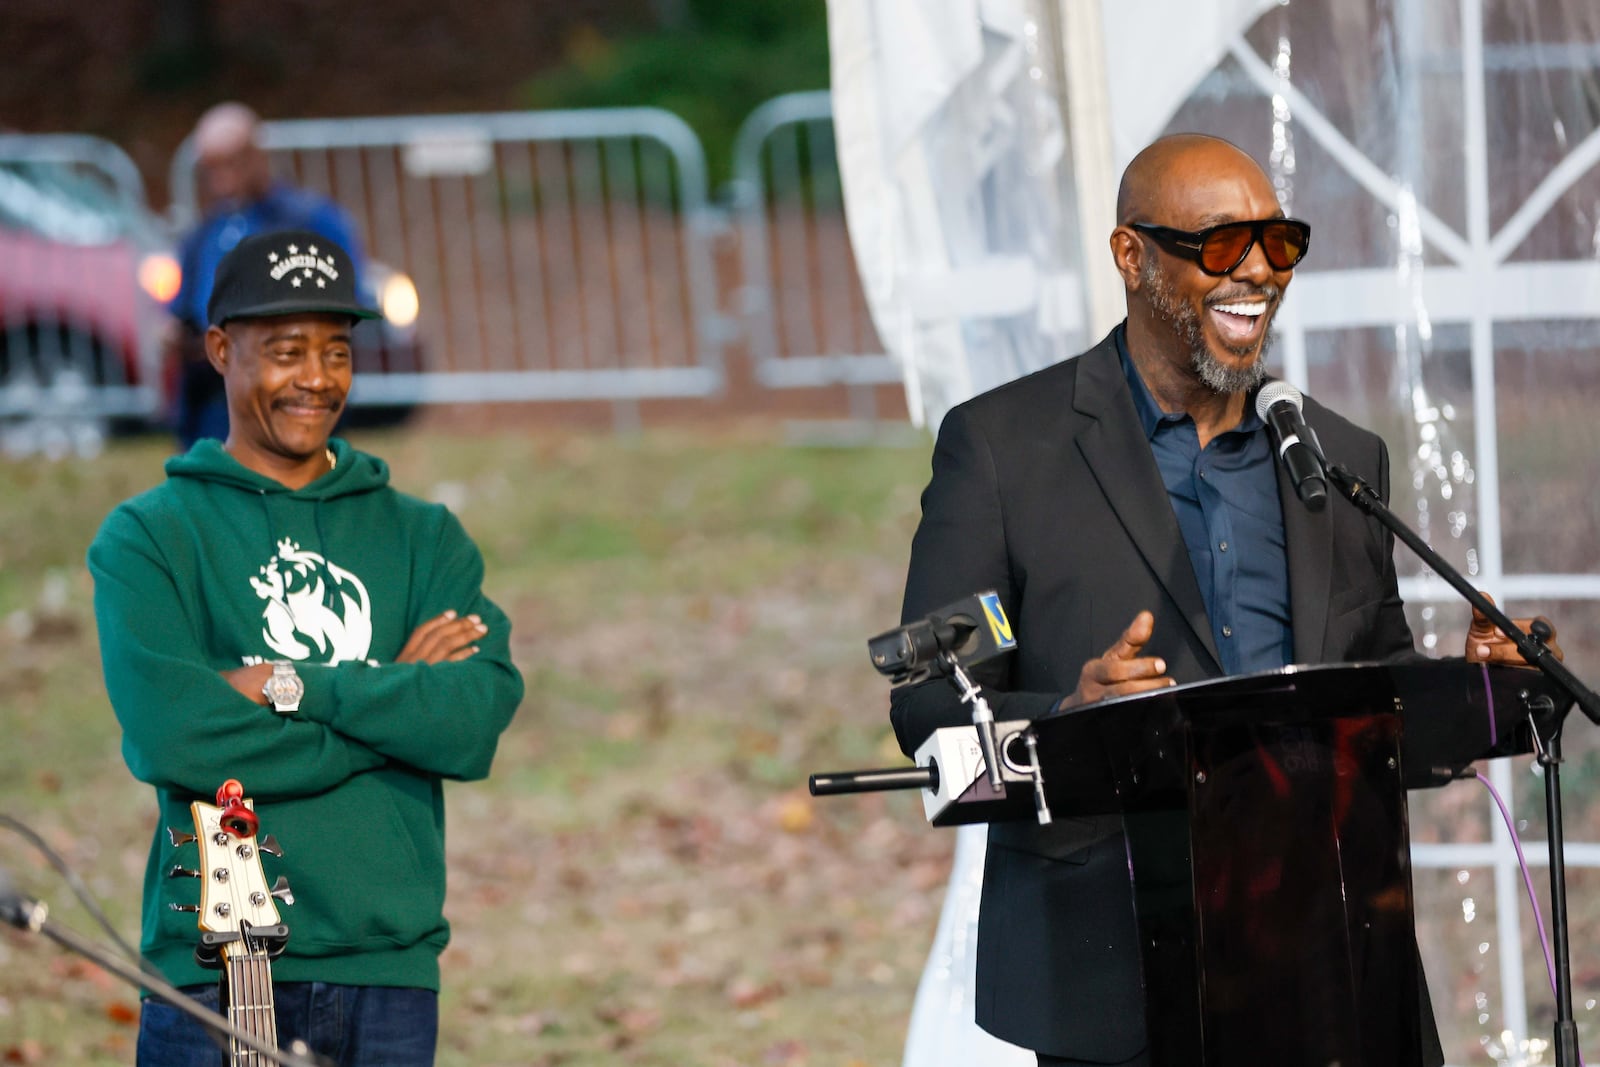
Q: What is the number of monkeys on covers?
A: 0